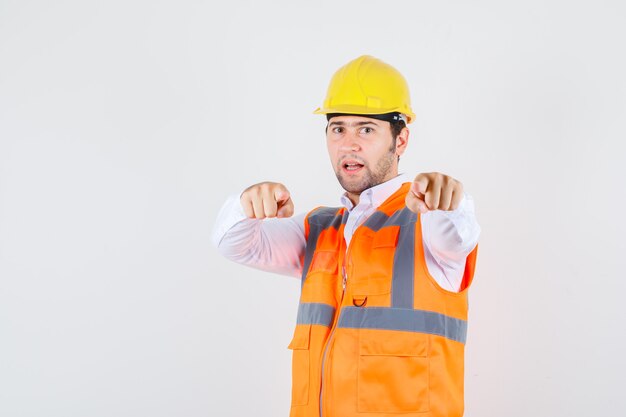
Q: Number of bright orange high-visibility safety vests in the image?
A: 1